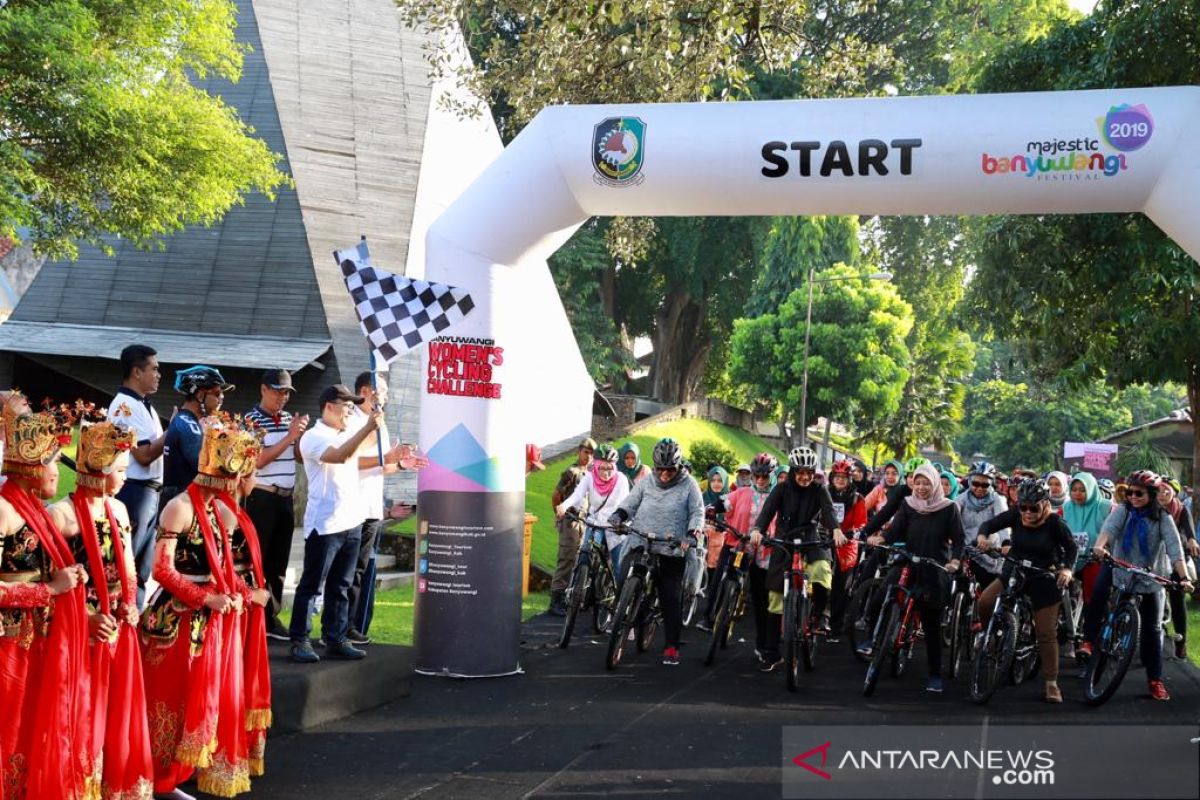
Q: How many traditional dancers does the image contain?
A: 4